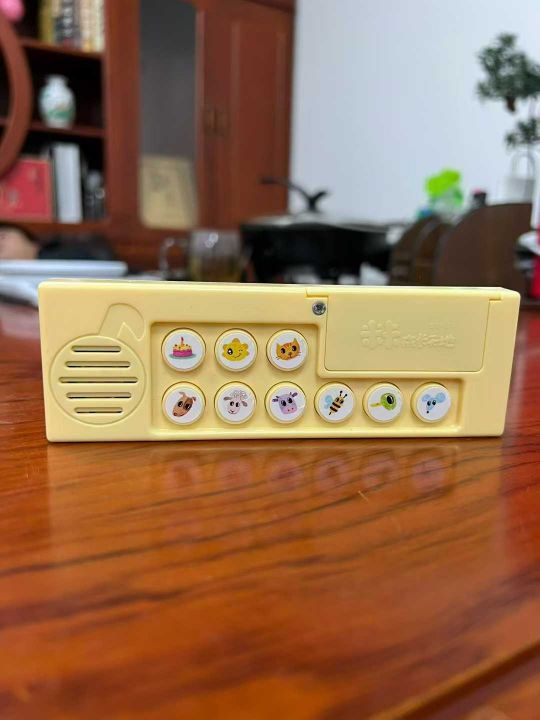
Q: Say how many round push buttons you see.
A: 9